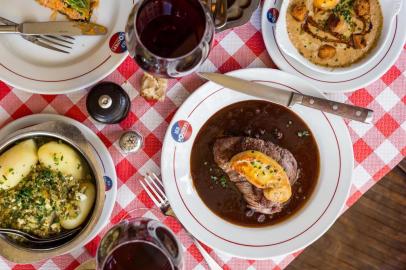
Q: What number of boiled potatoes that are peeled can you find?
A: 3